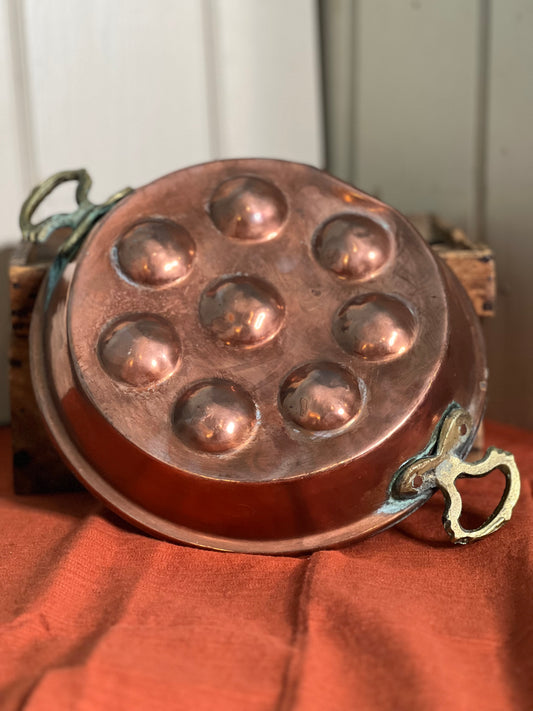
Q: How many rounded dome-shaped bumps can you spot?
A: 8